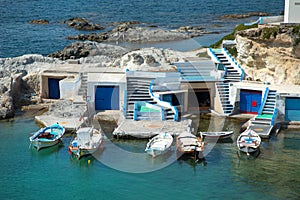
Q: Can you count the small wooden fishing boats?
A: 6